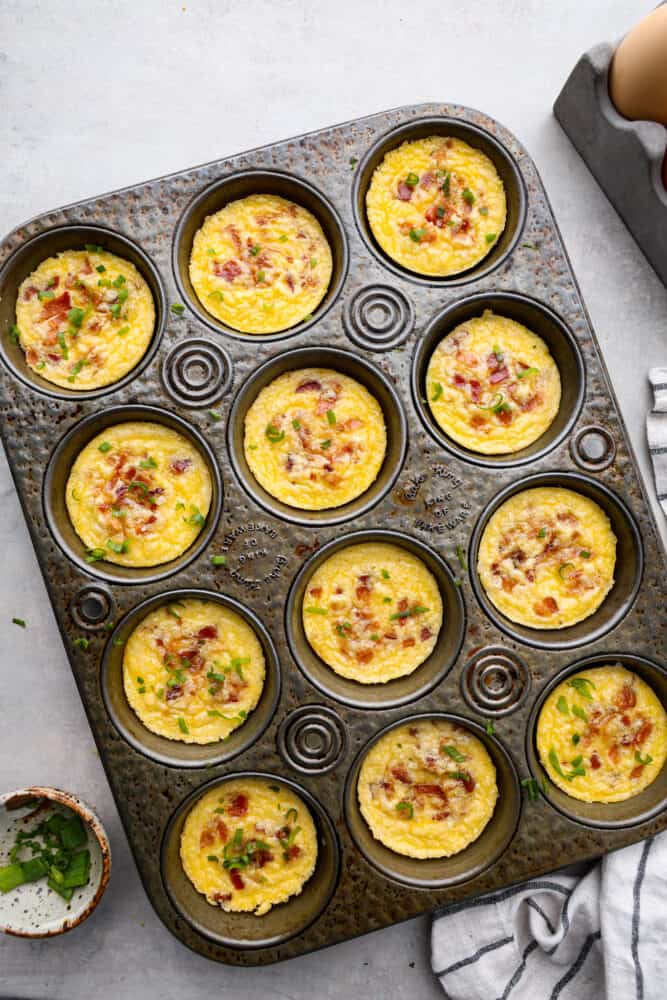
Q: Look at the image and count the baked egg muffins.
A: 12